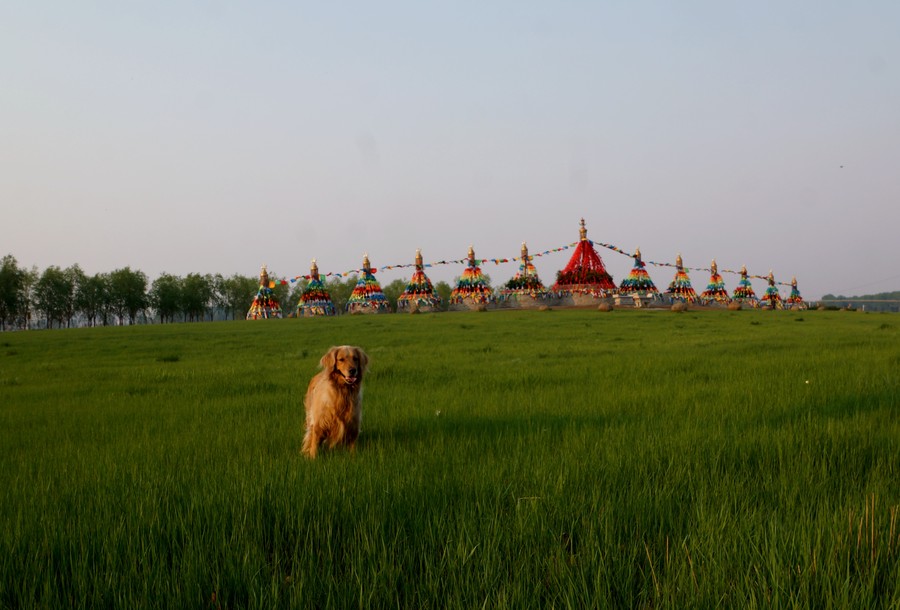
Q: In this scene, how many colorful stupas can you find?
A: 13